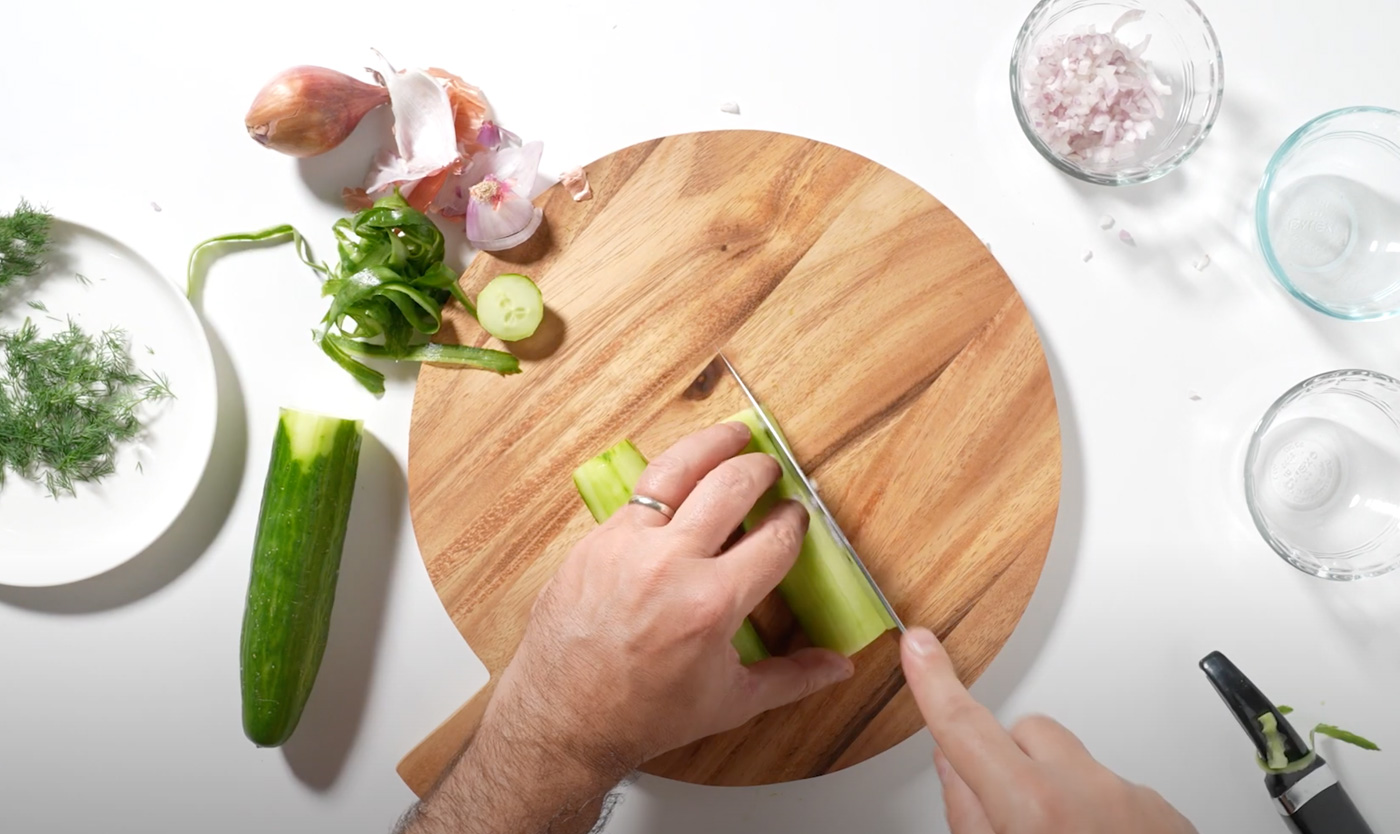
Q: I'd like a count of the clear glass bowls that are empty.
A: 2